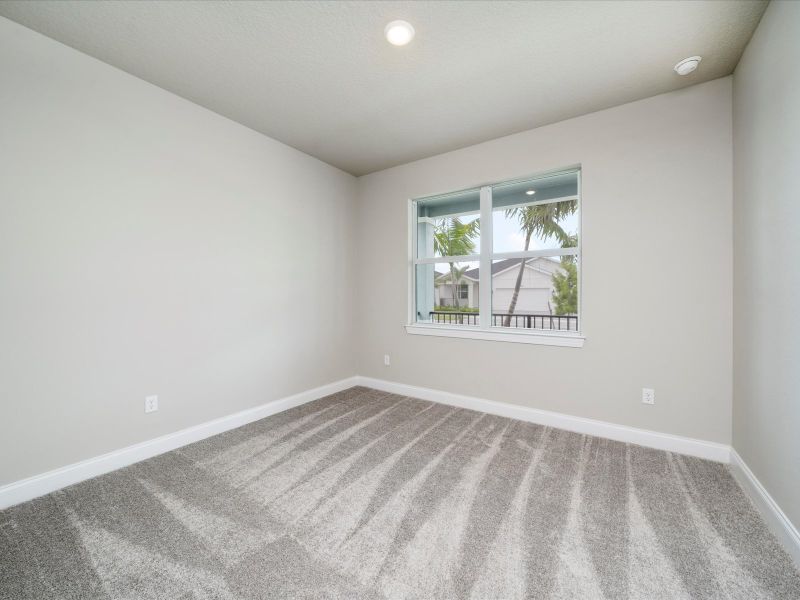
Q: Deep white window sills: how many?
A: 1